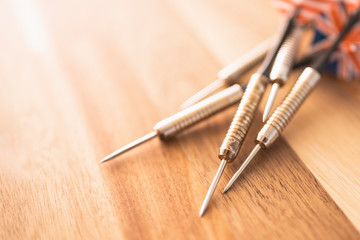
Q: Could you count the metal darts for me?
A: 5